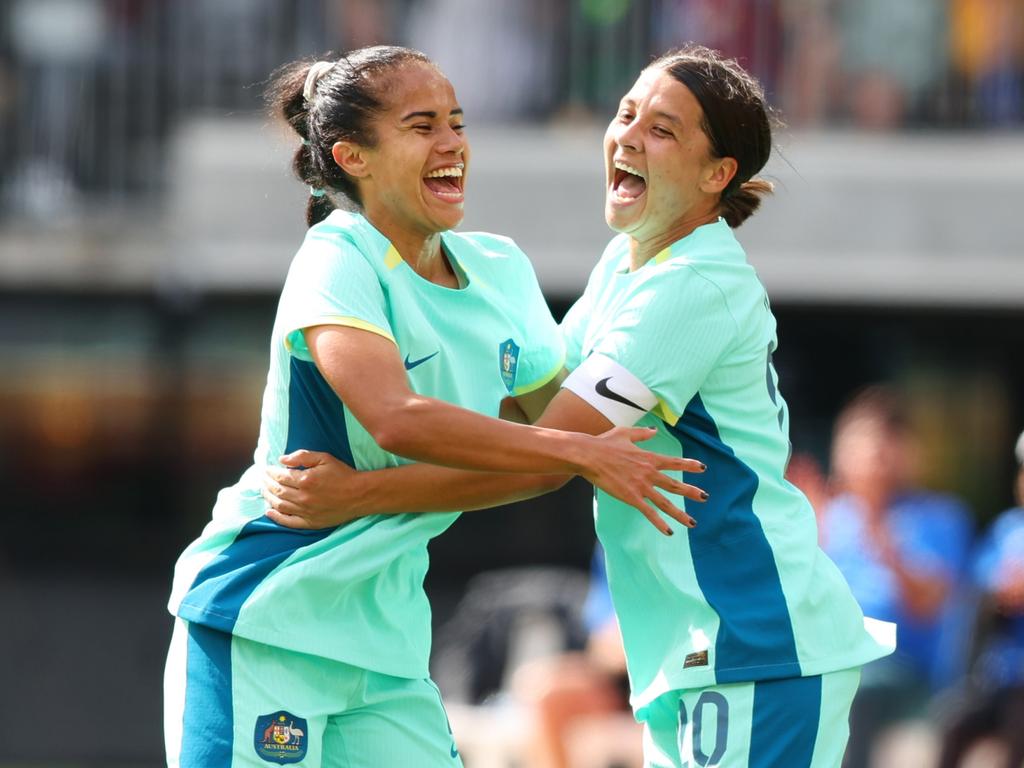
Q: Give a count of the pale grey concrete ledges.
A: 1